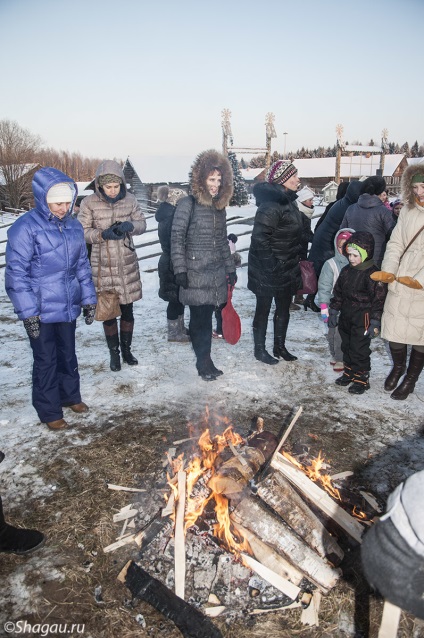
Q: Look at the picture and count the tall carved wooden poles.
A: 4